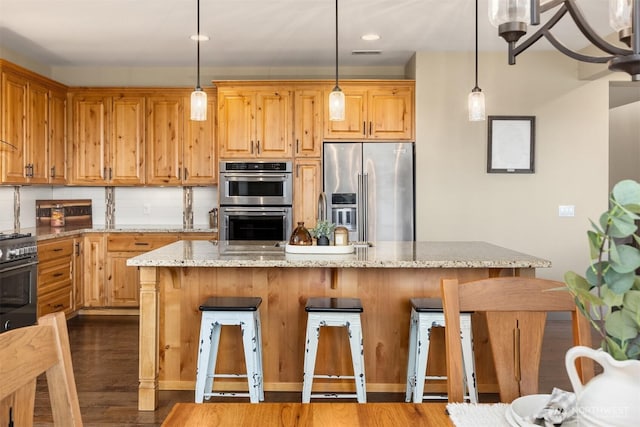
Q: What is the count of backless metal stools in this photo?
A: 3